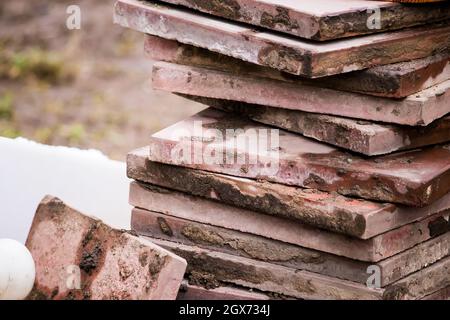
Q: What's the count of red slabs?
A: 12